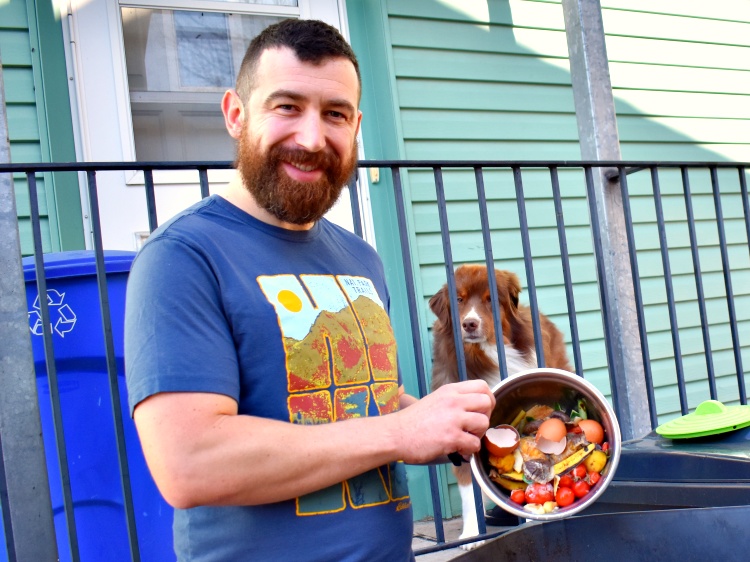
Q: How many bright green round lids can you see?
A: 1